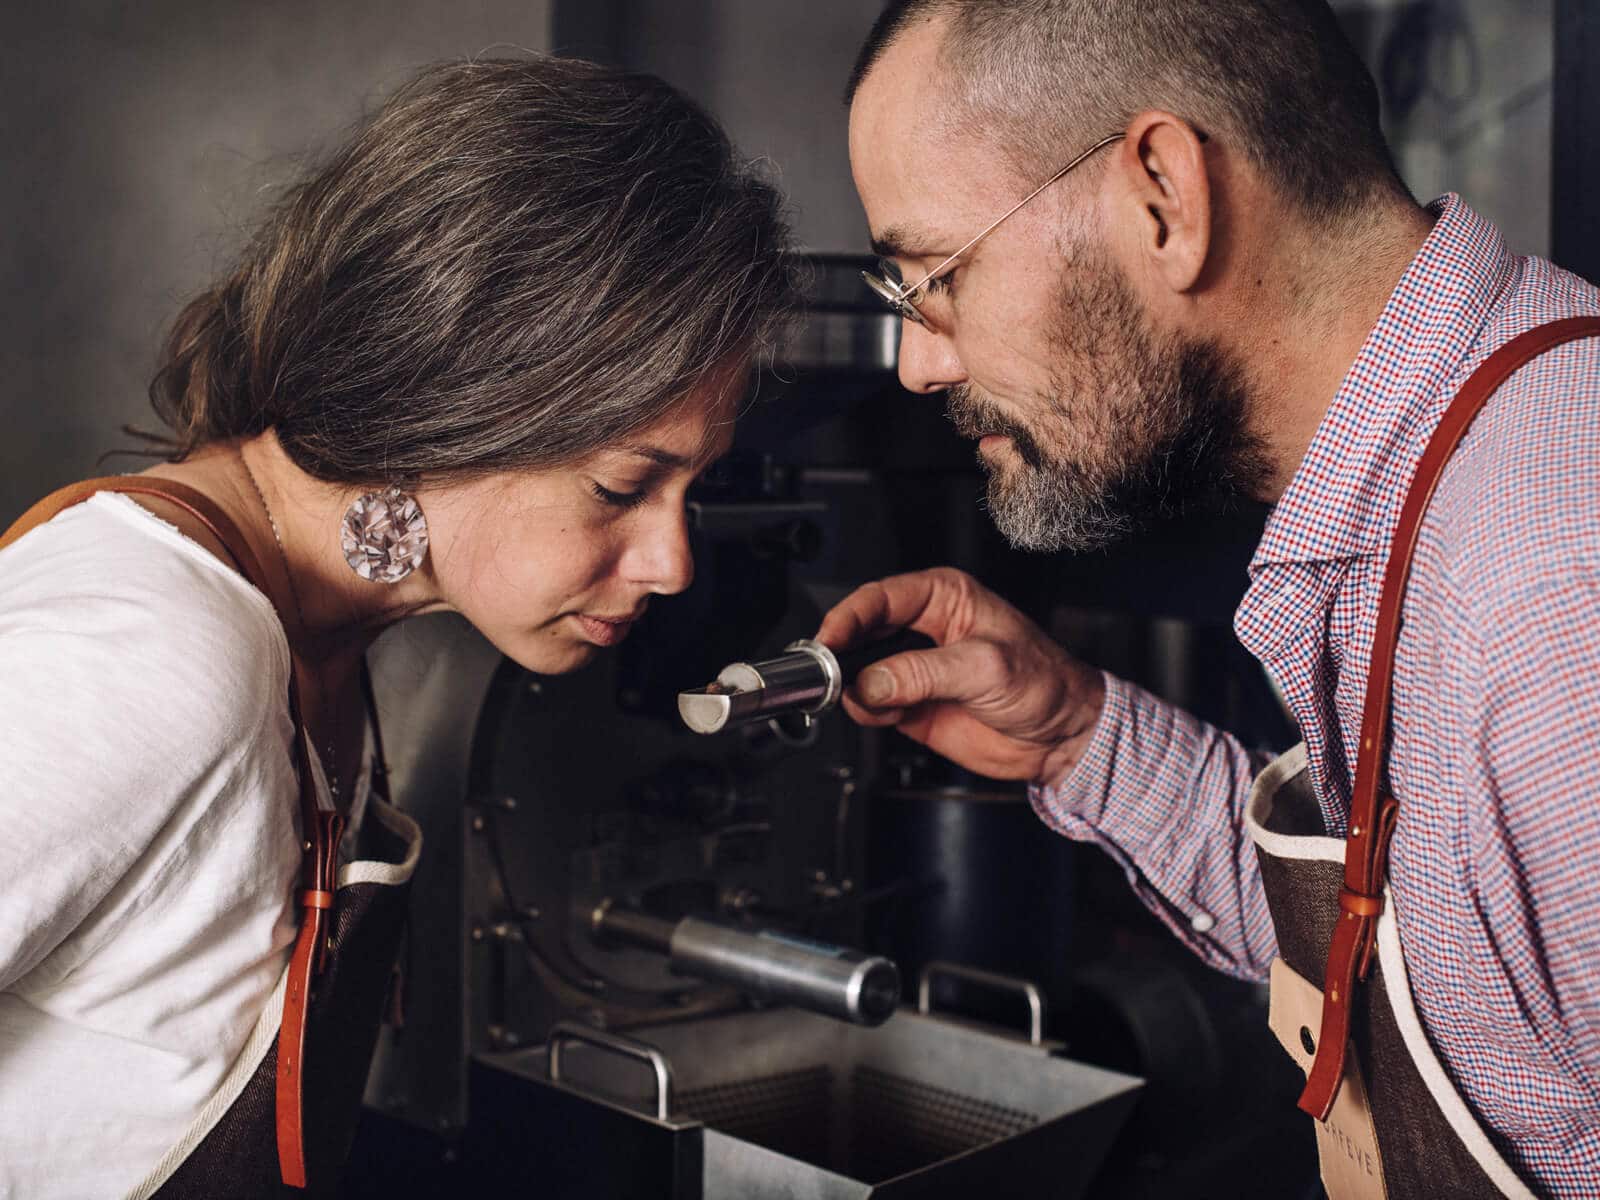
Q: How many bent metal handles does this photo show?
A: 2